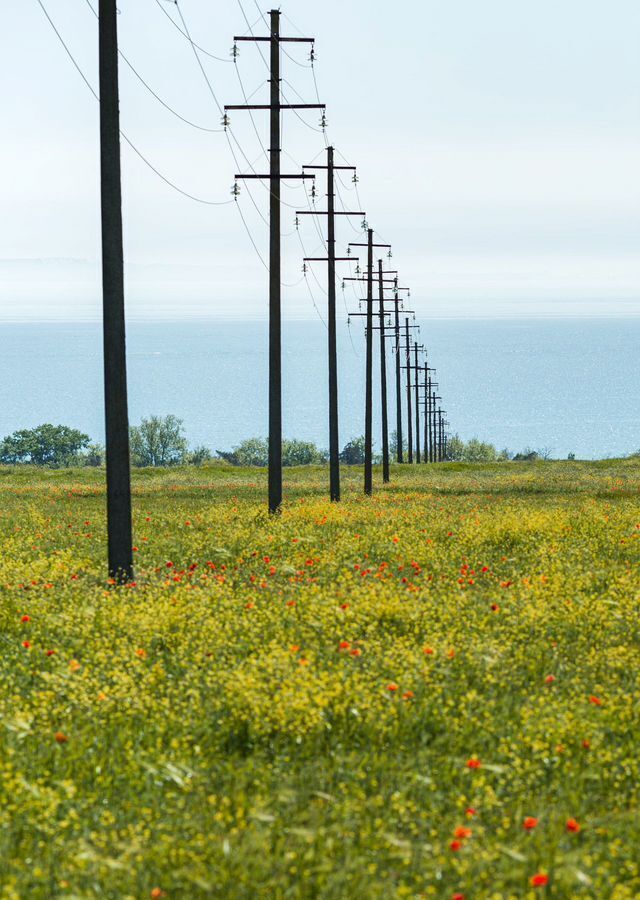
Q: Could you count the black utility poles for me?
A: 14